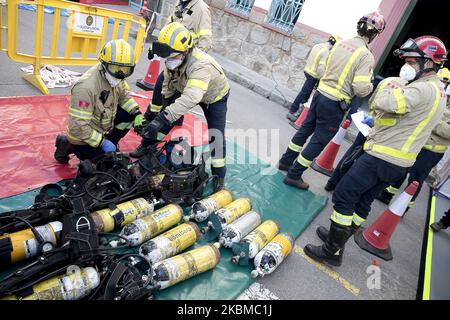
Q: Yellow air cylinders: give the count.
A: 10